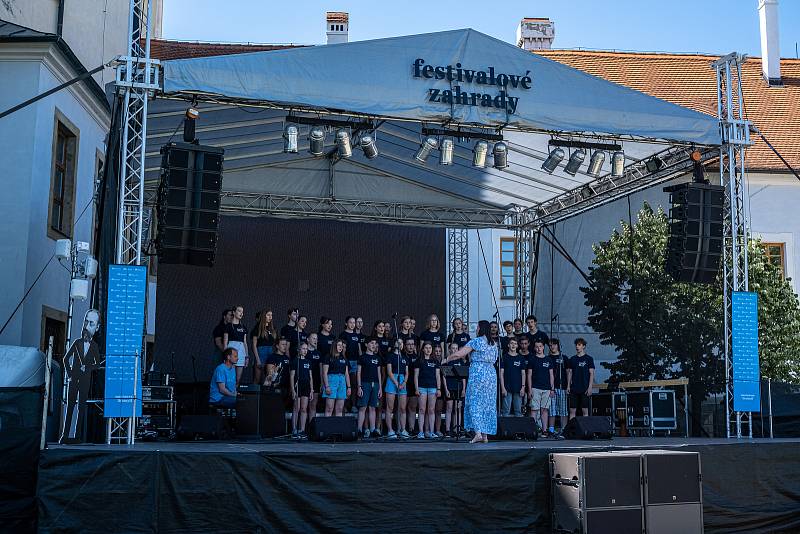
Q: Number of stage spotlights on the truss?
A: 12